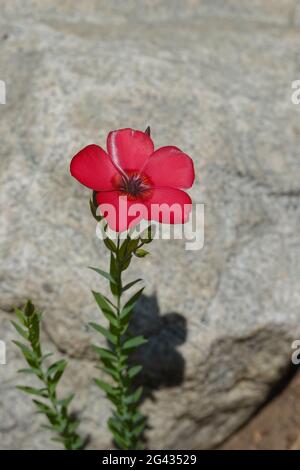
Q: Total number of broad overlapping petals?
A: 5